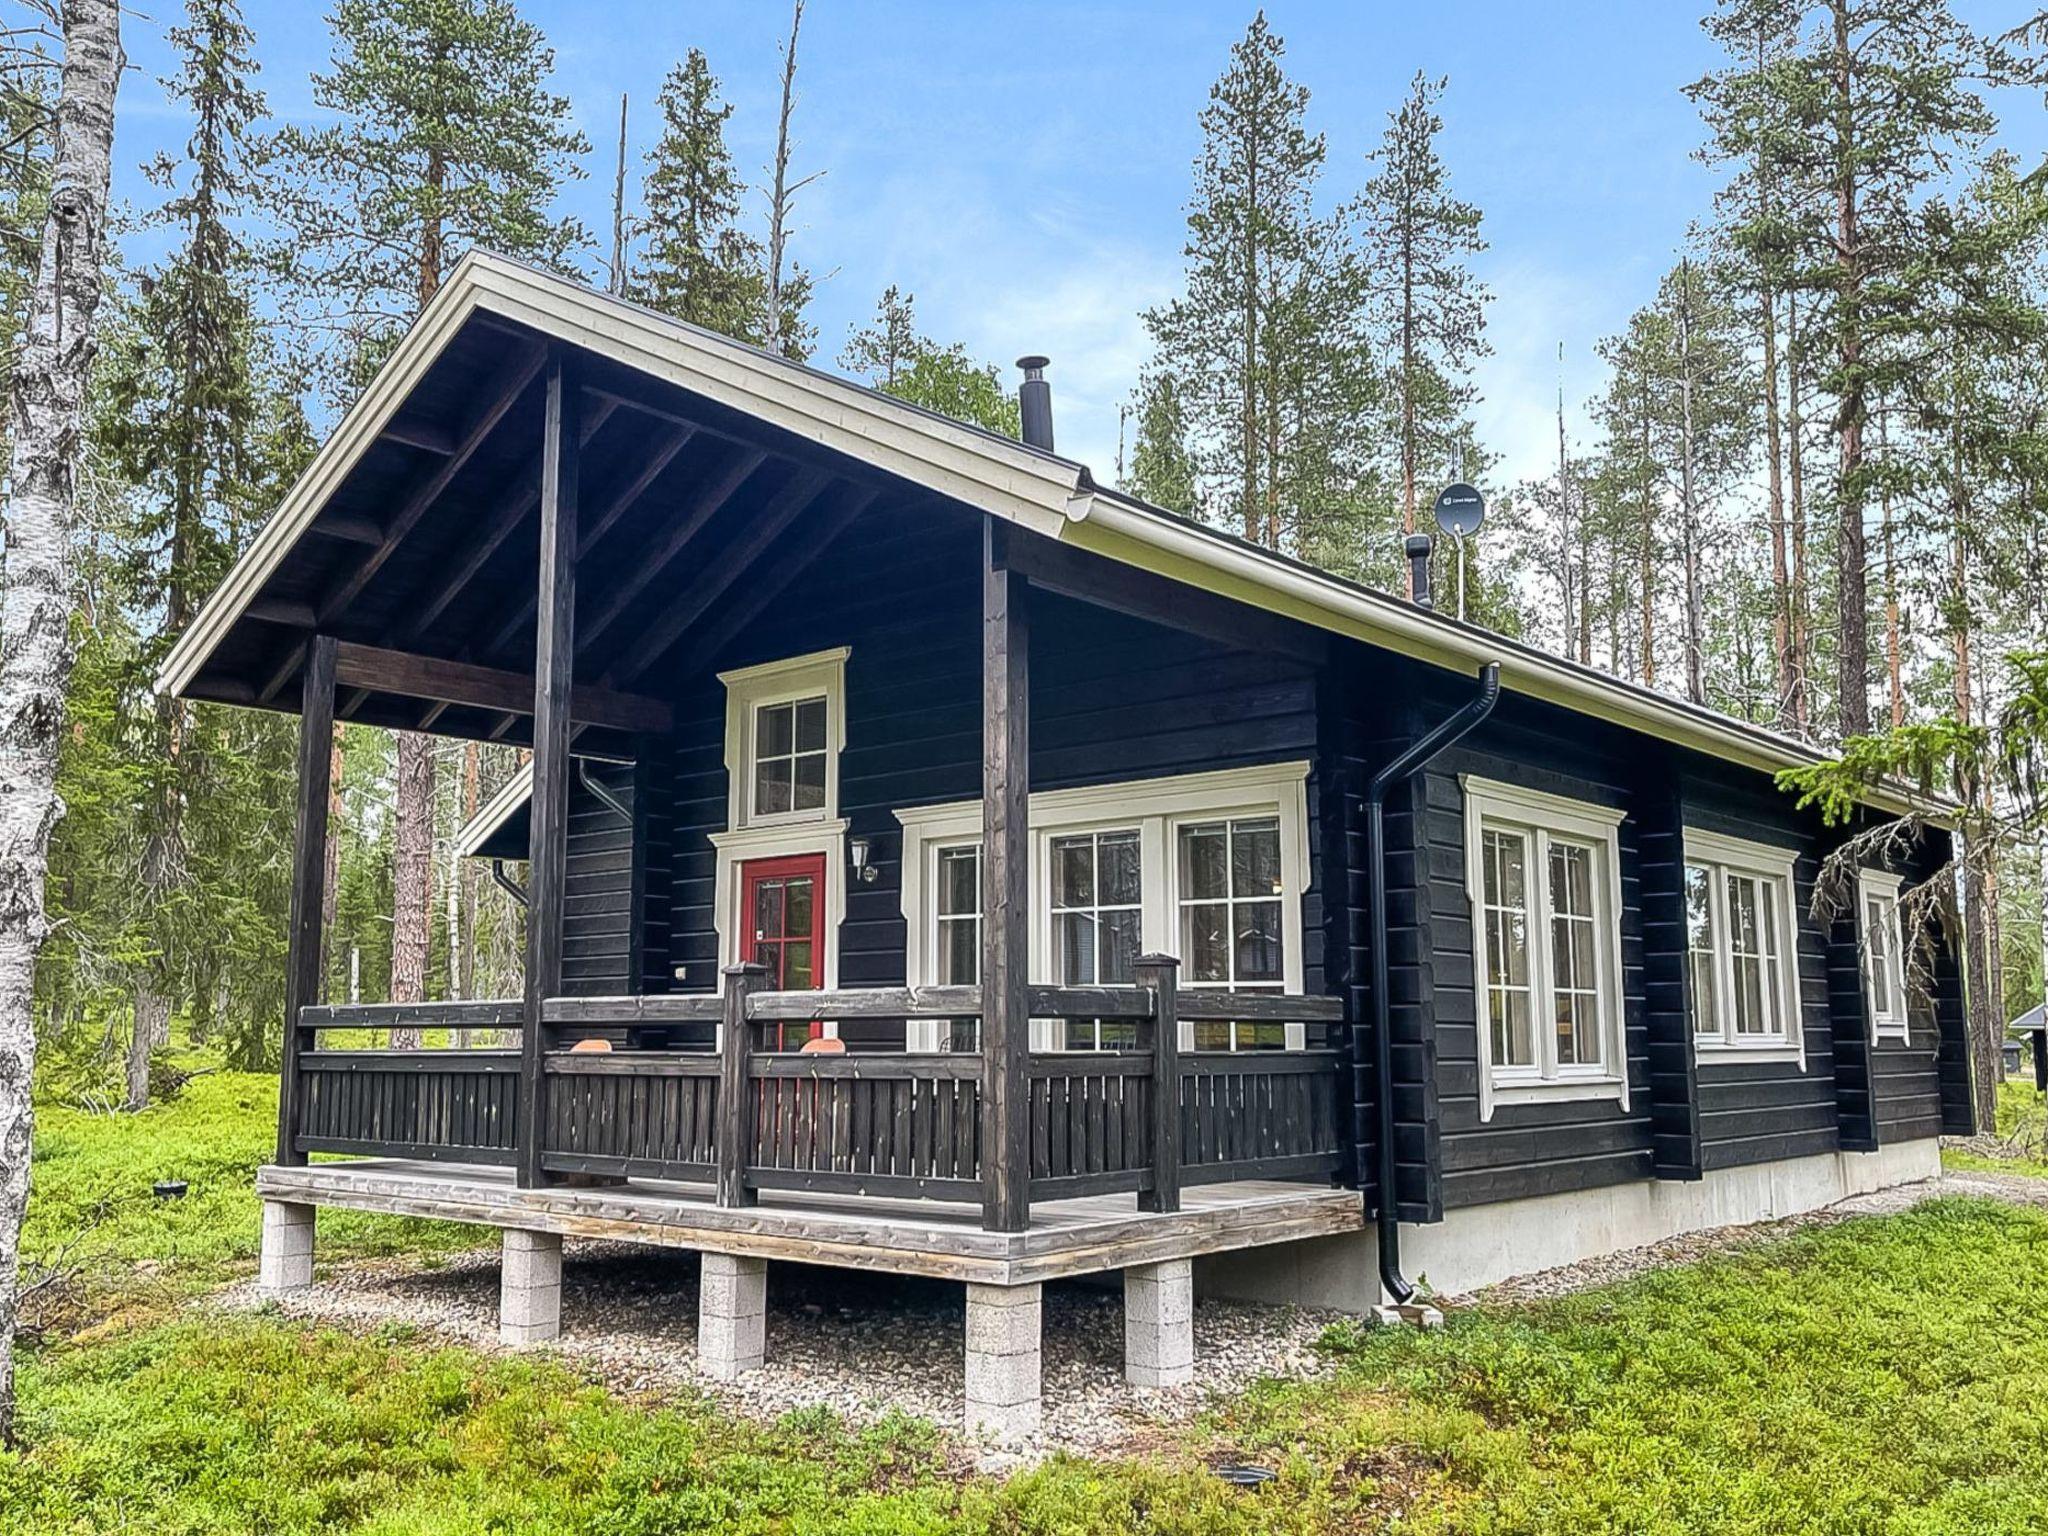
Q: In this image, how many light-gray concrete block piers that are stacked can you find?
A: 5